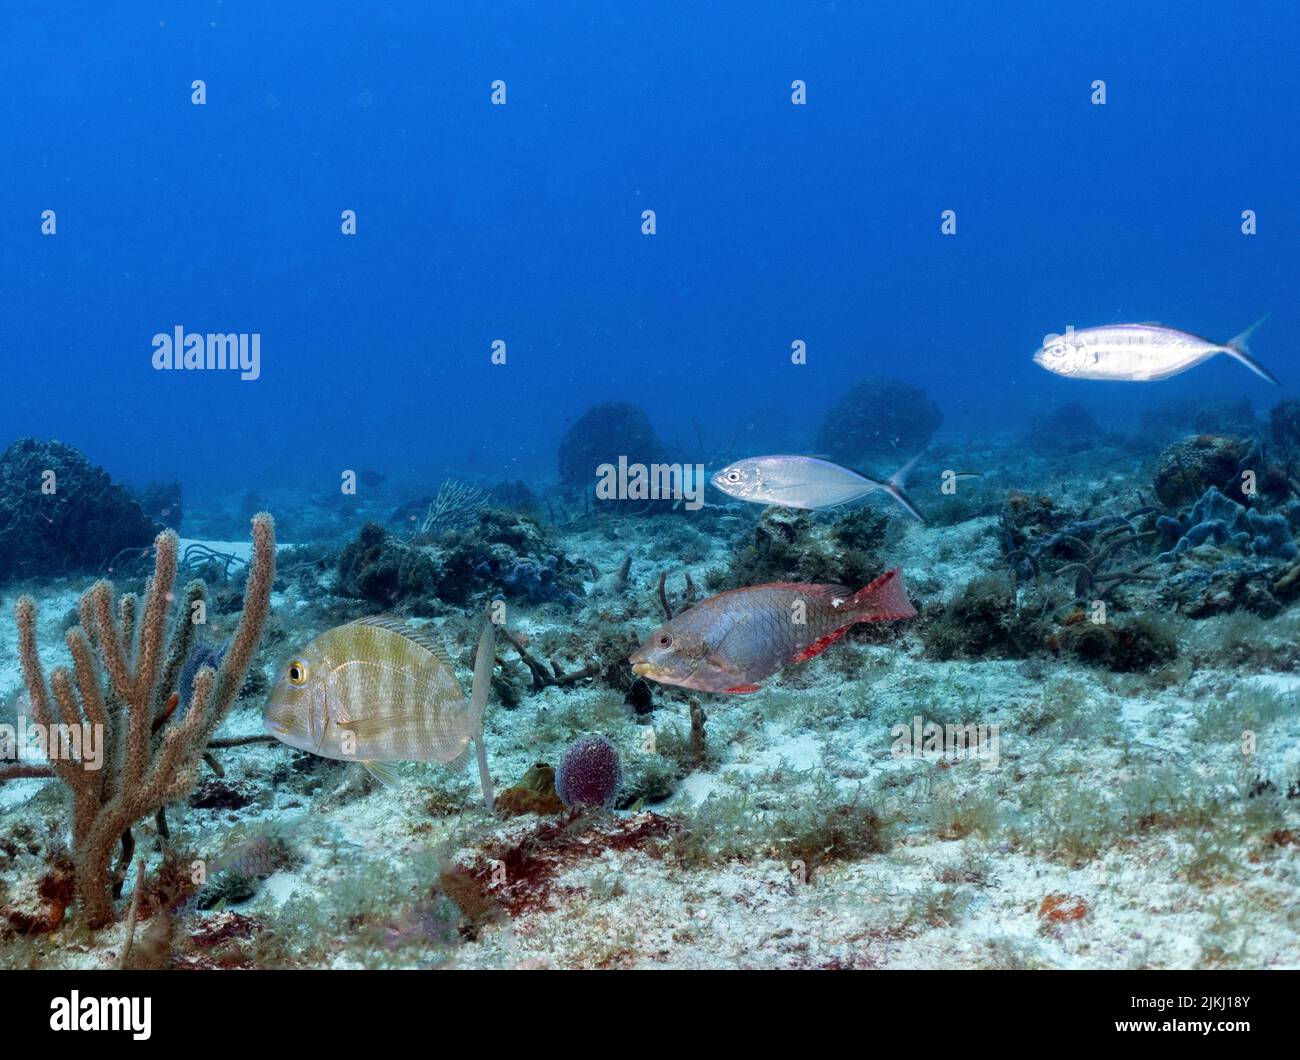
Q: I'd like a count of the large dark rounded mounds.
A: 3